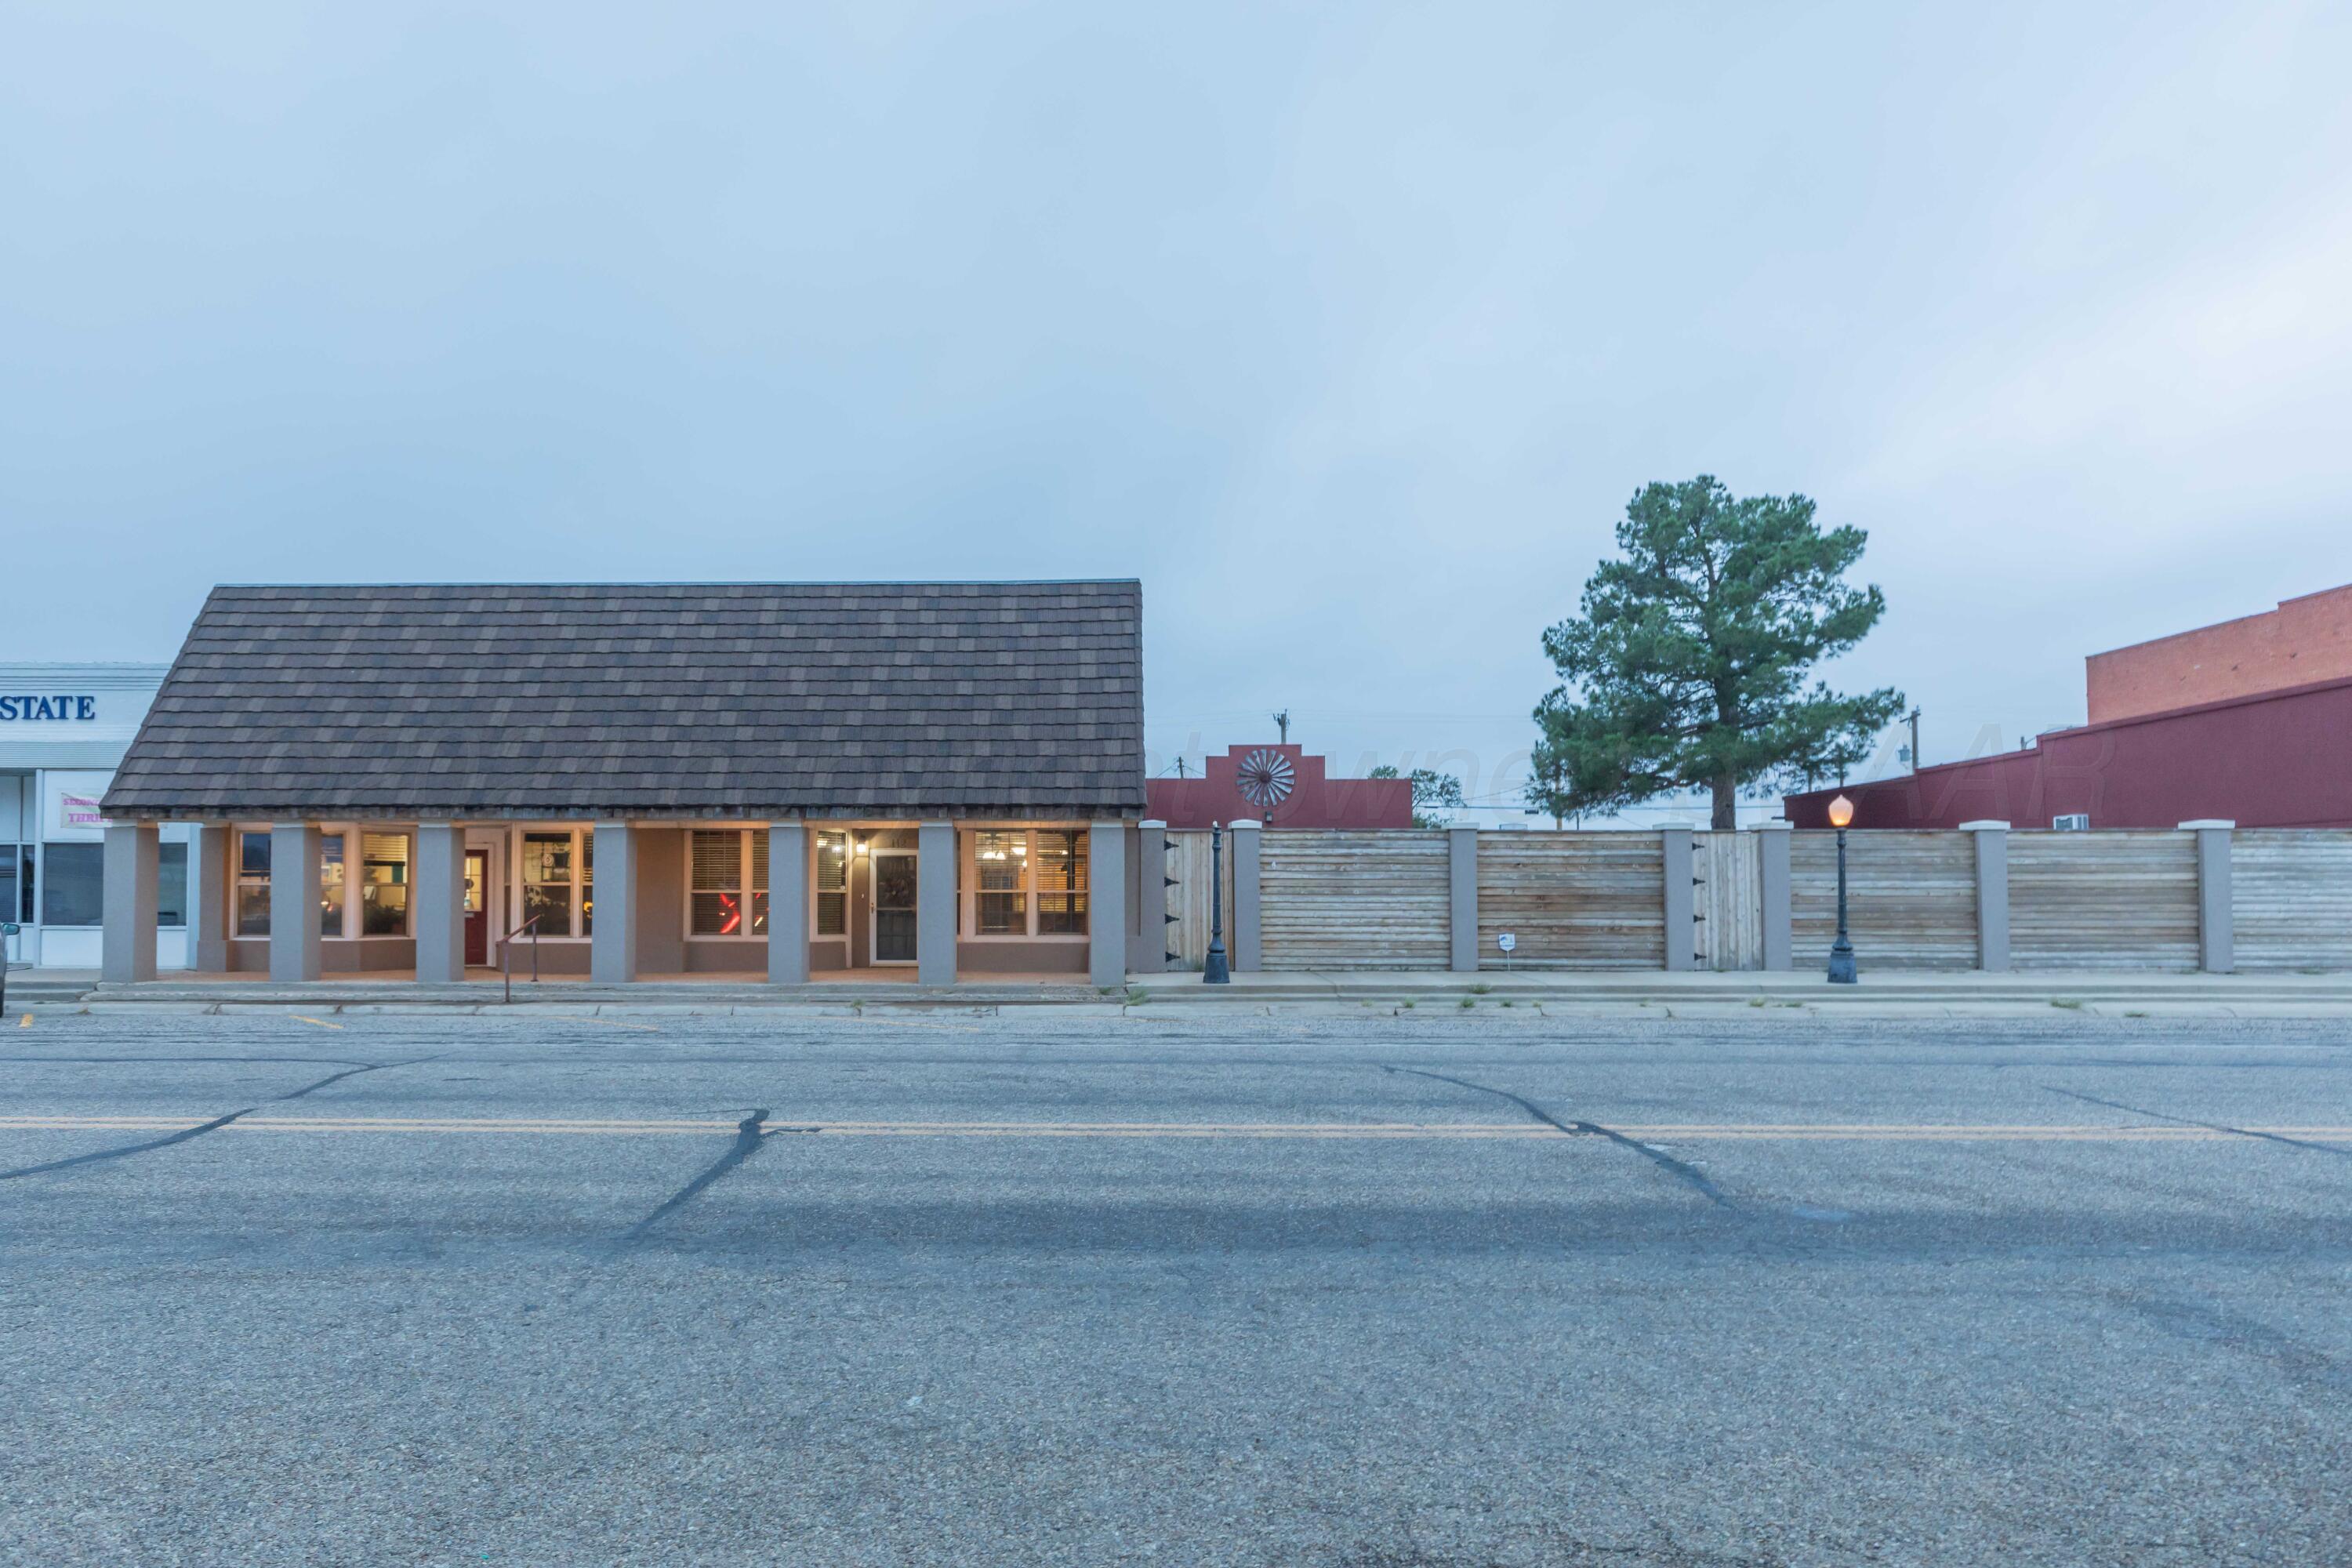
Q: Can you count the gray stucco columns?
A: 14